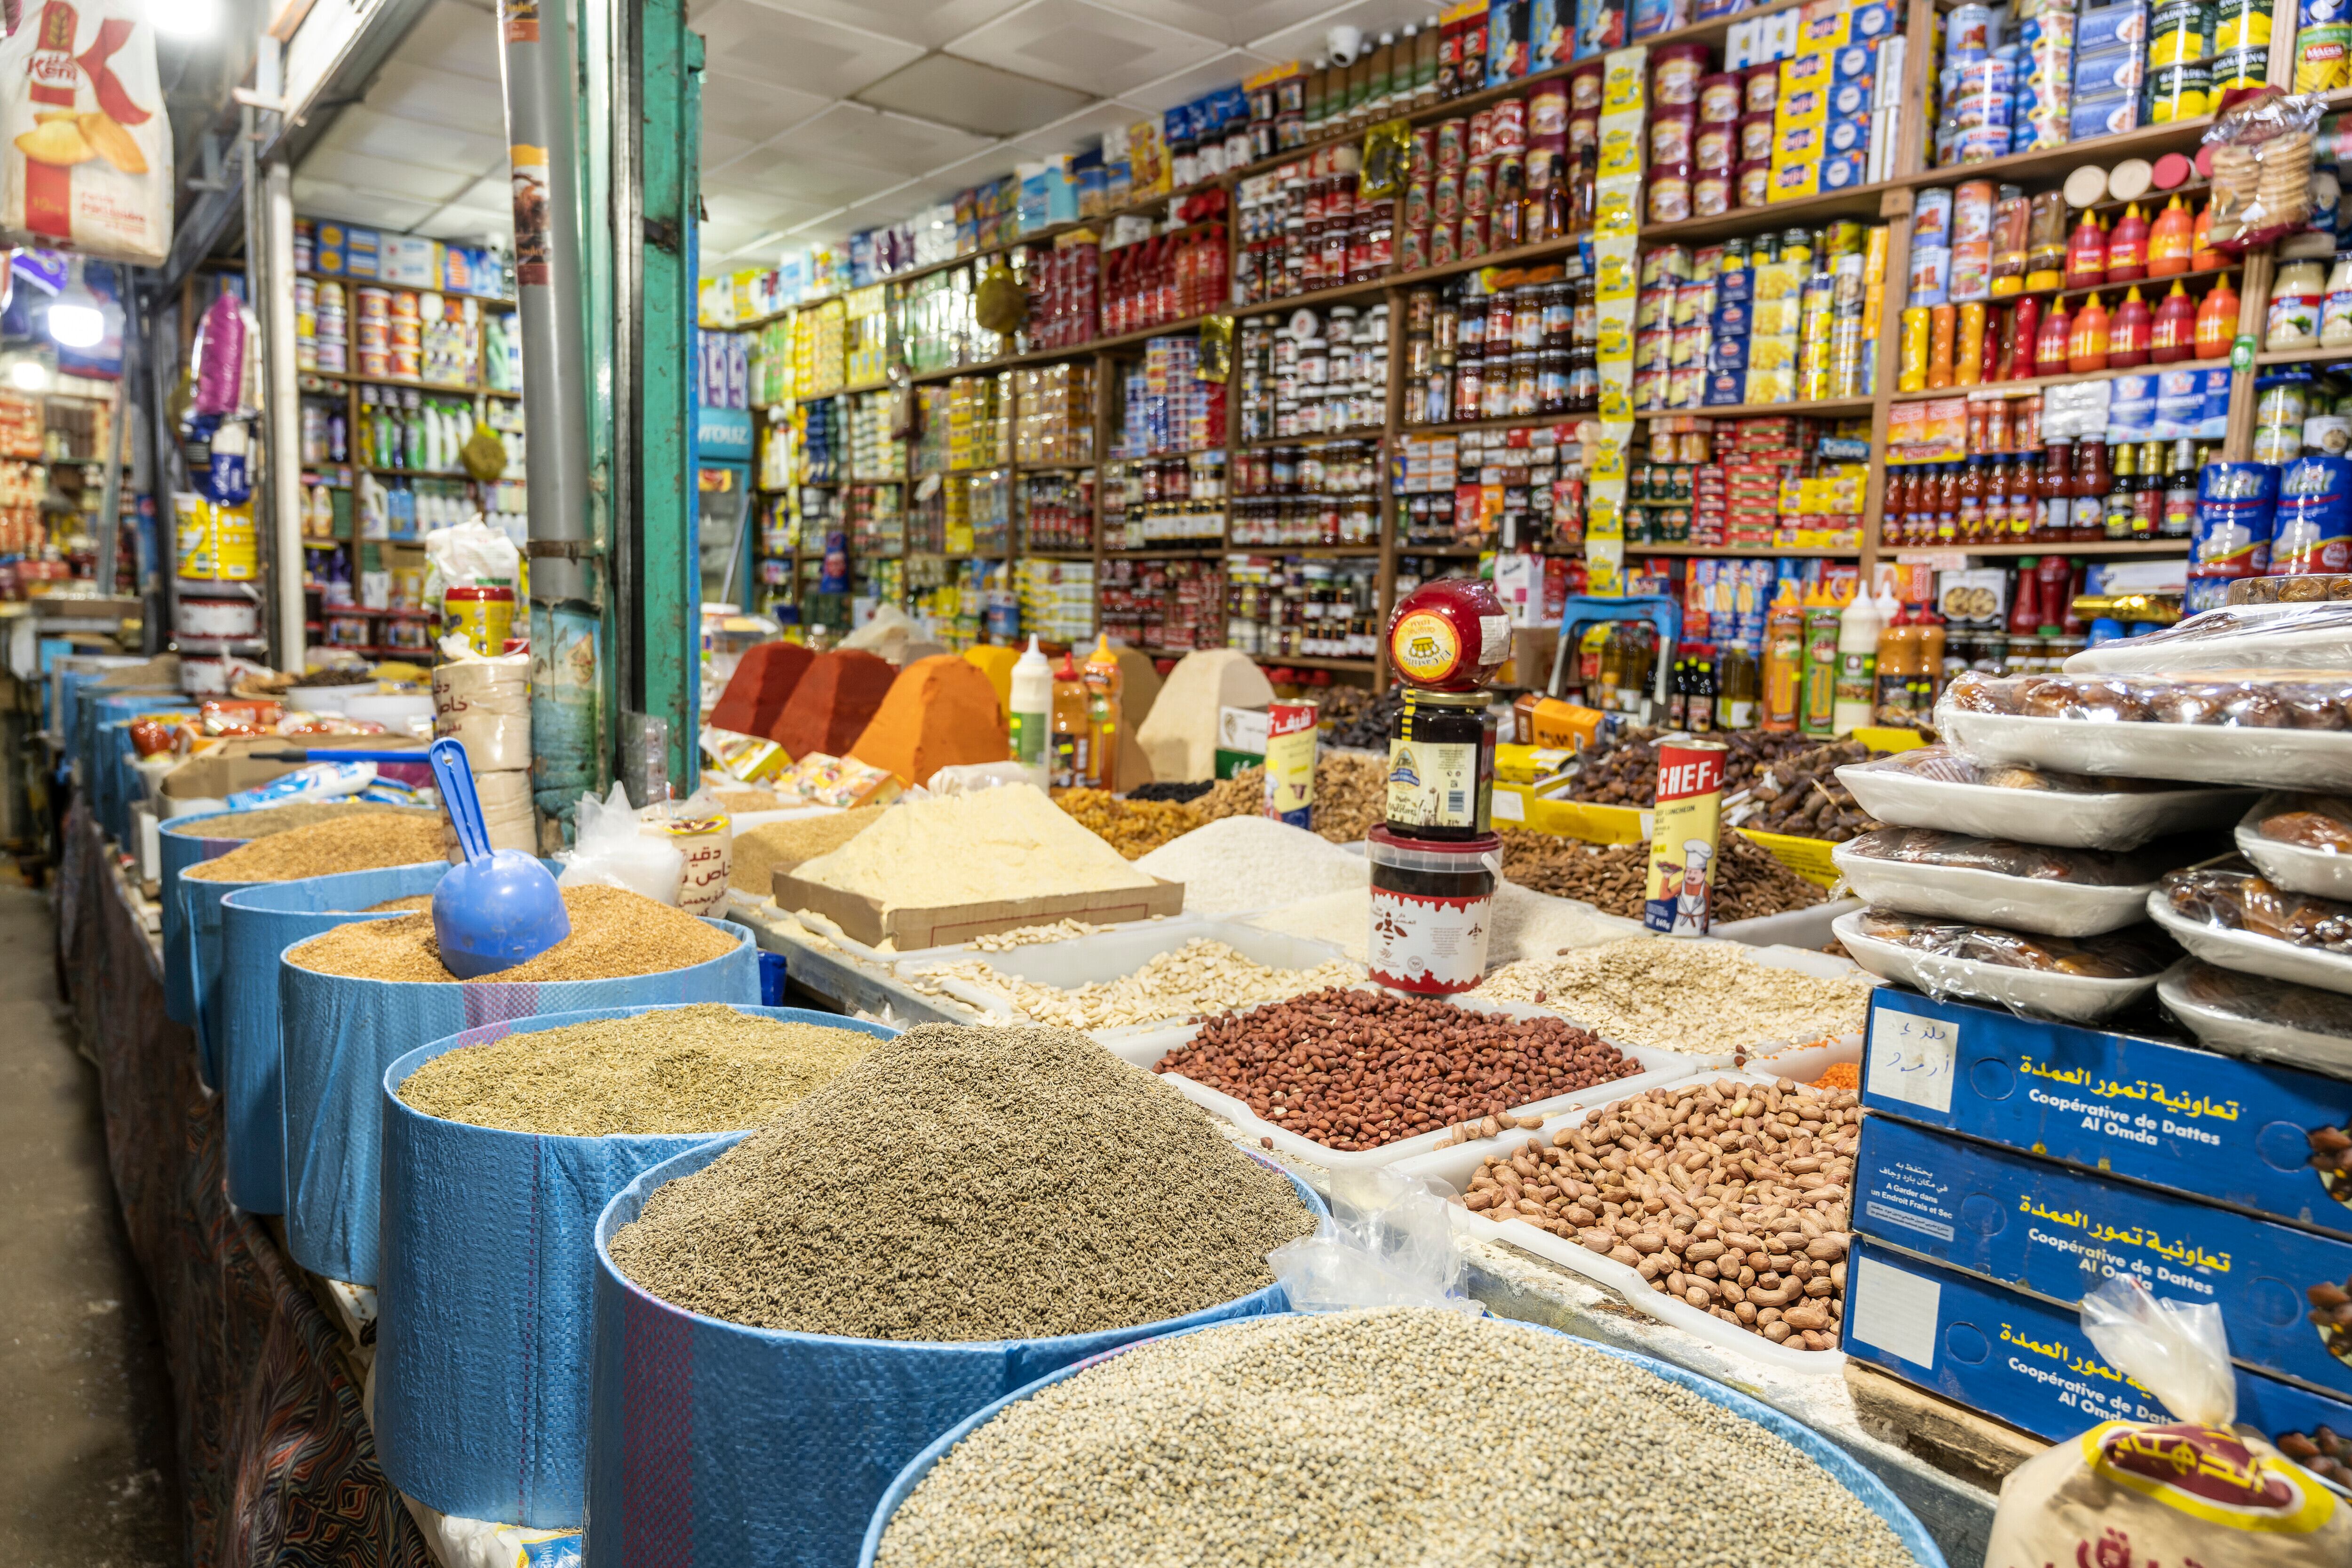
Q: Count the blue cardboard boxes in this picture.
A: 3